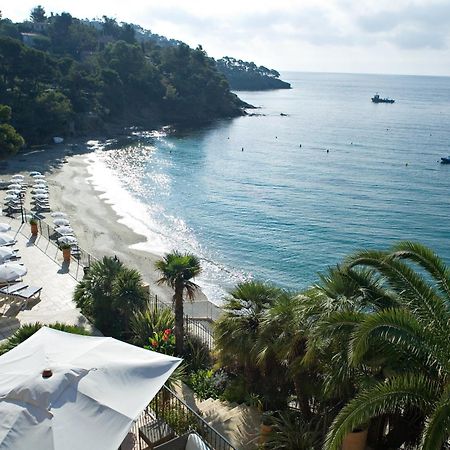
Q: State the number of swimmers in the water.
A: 0